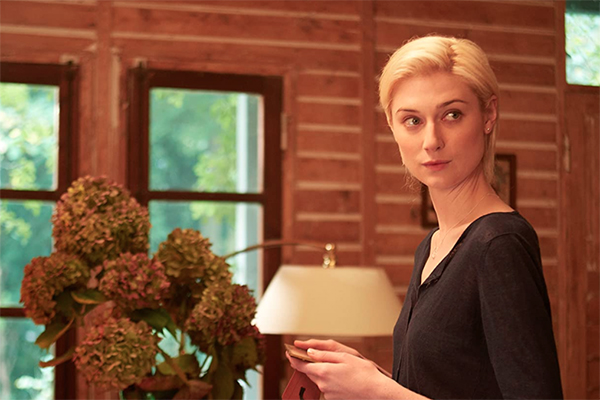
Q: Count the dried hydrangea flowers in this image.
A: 6